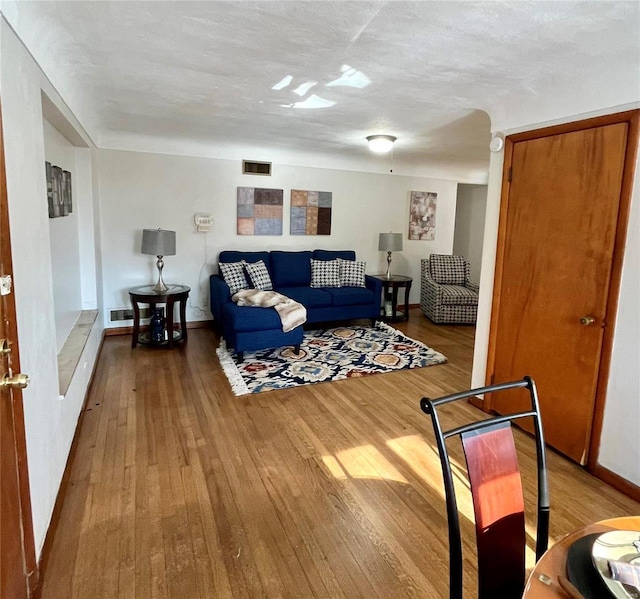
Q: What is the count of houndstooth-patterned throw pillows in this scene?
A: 4